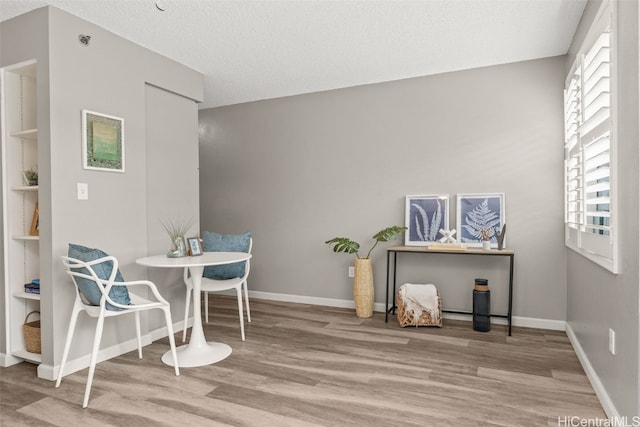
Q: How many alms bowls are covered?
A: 0